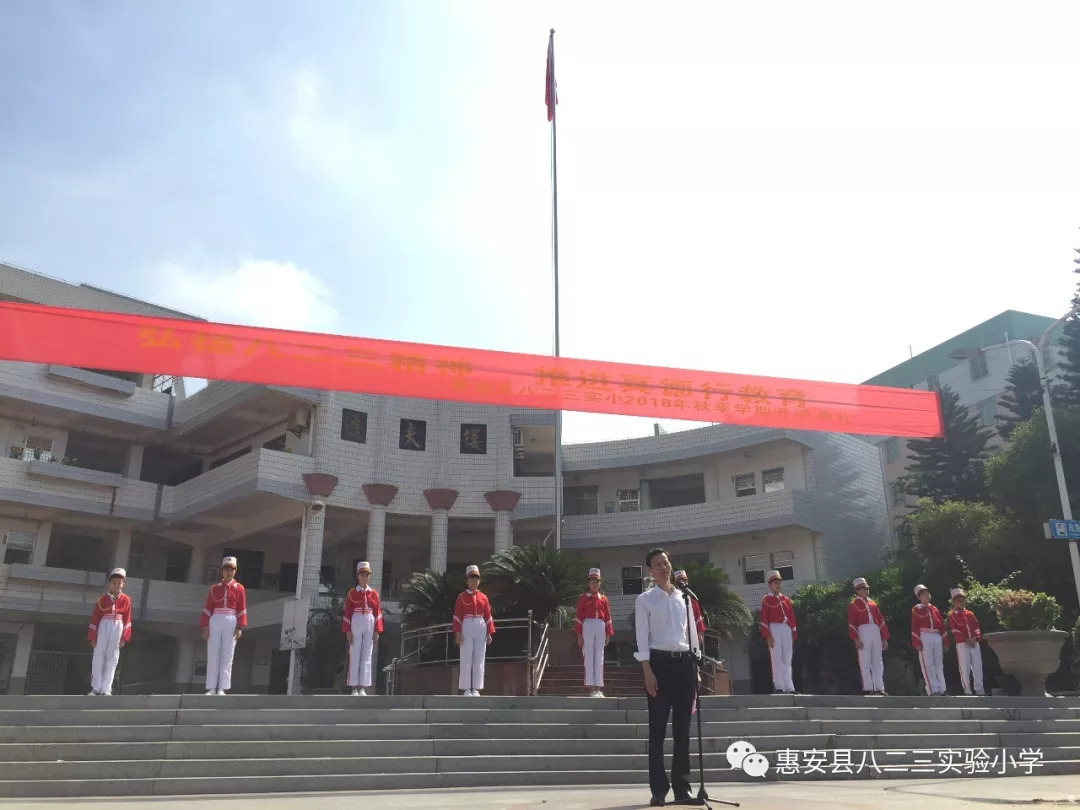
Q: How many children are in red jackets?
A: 10